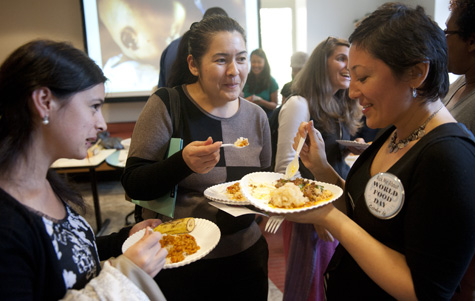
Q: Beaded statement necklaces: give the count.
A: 1